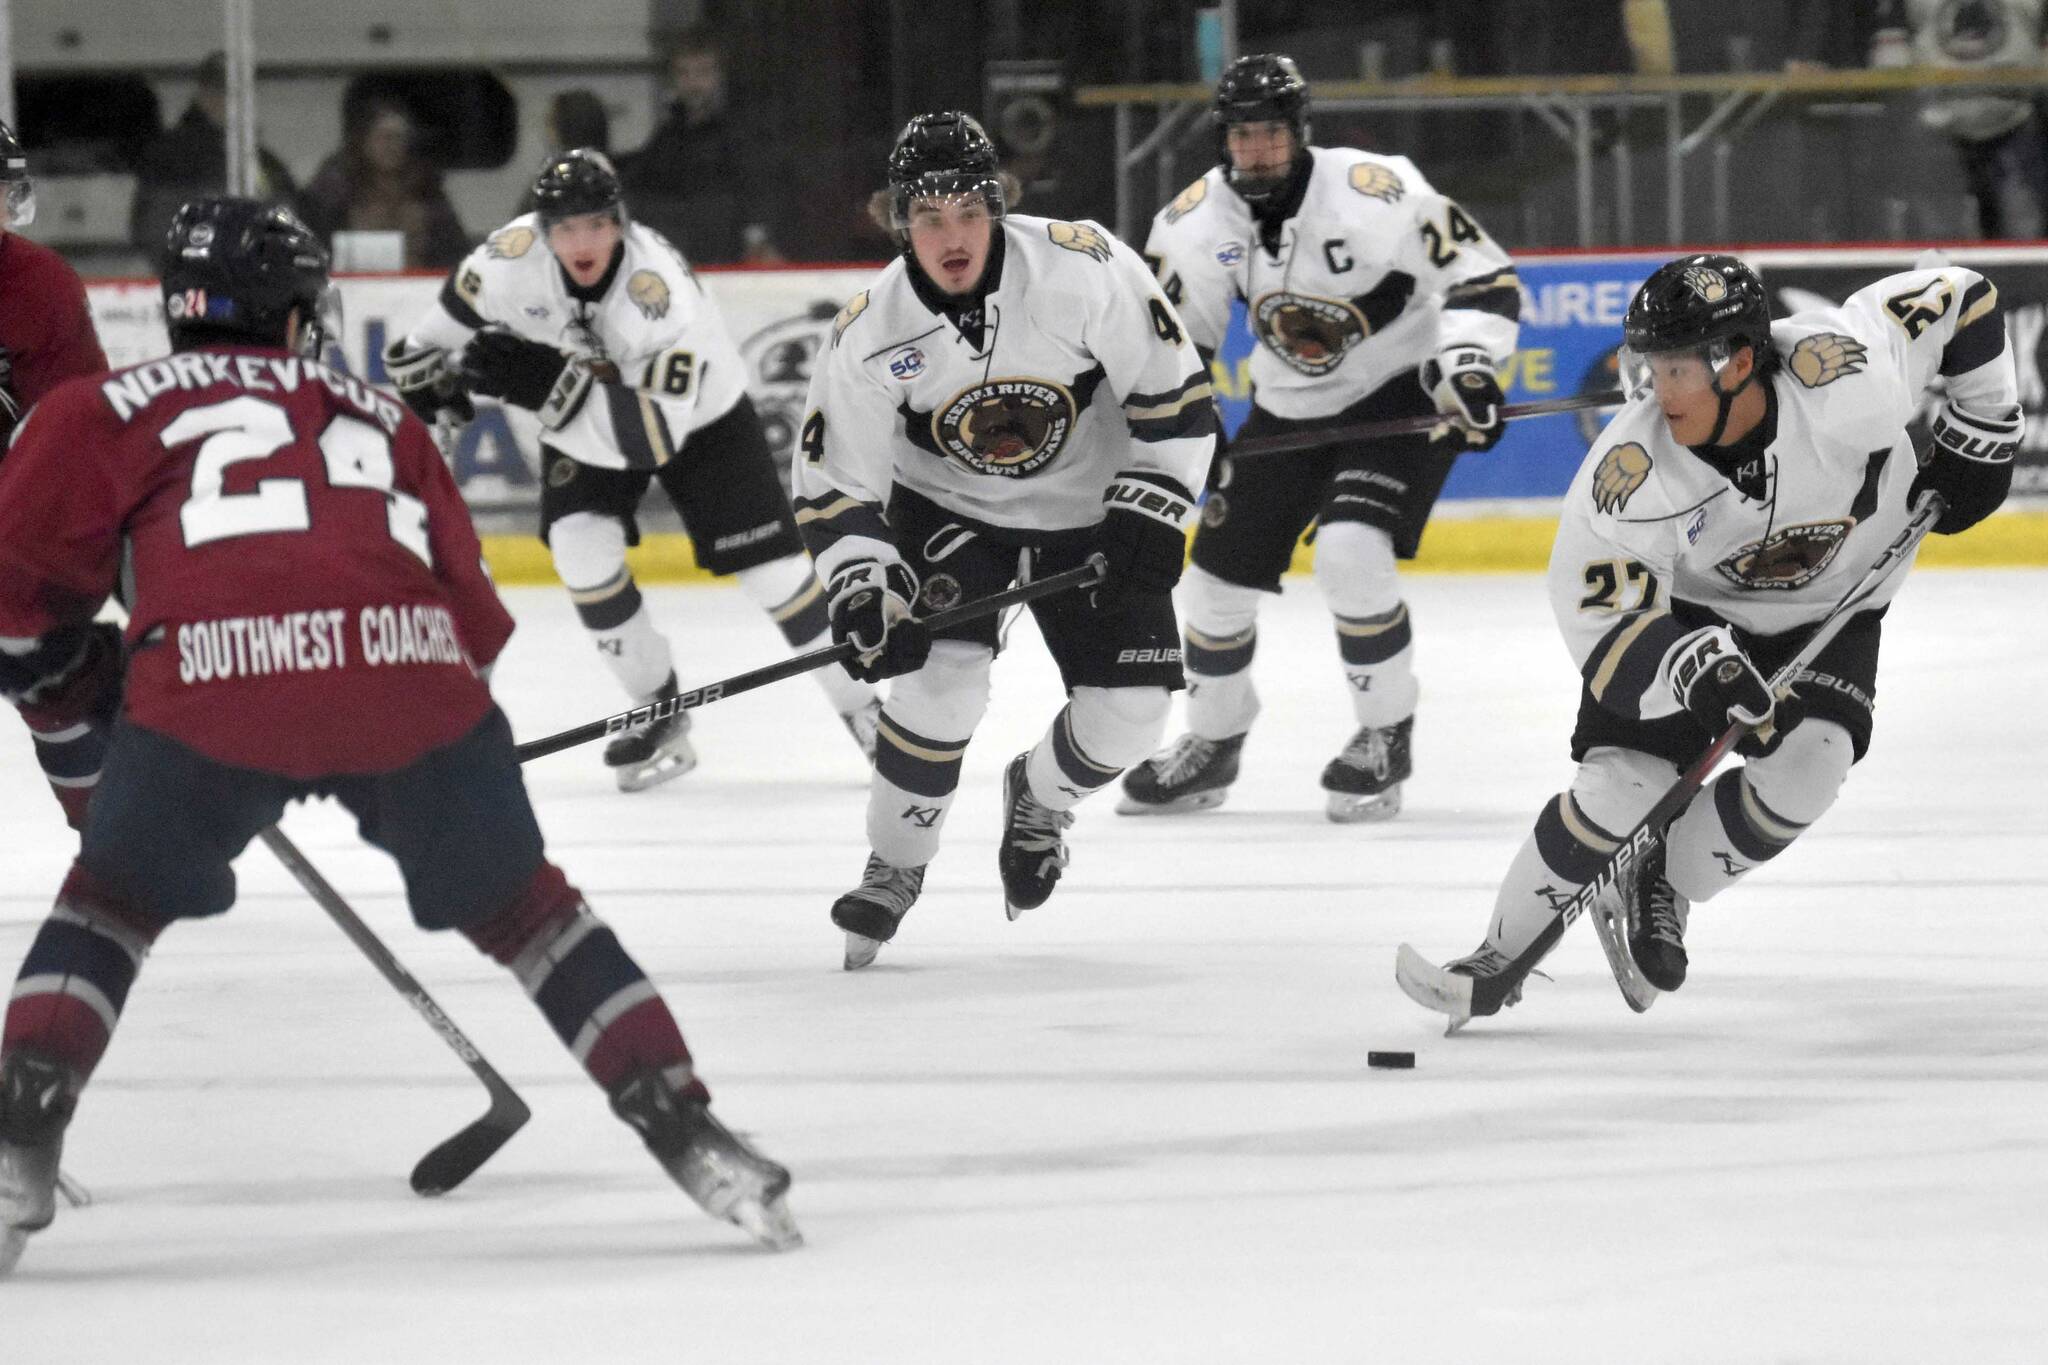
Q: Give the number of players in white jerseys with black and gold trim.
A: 4